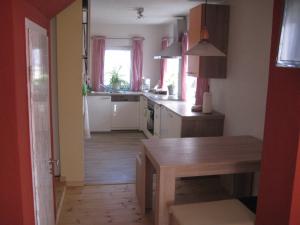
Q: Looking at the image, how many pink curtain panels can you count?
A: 5